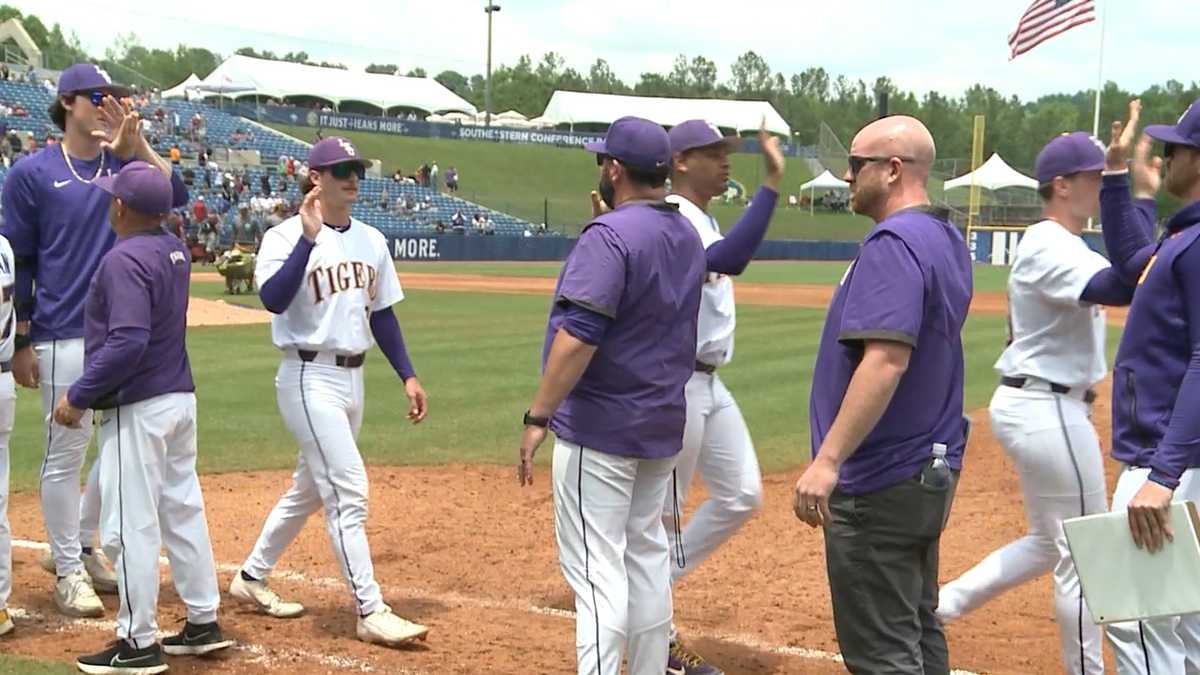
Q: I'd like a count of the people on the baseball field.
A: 9